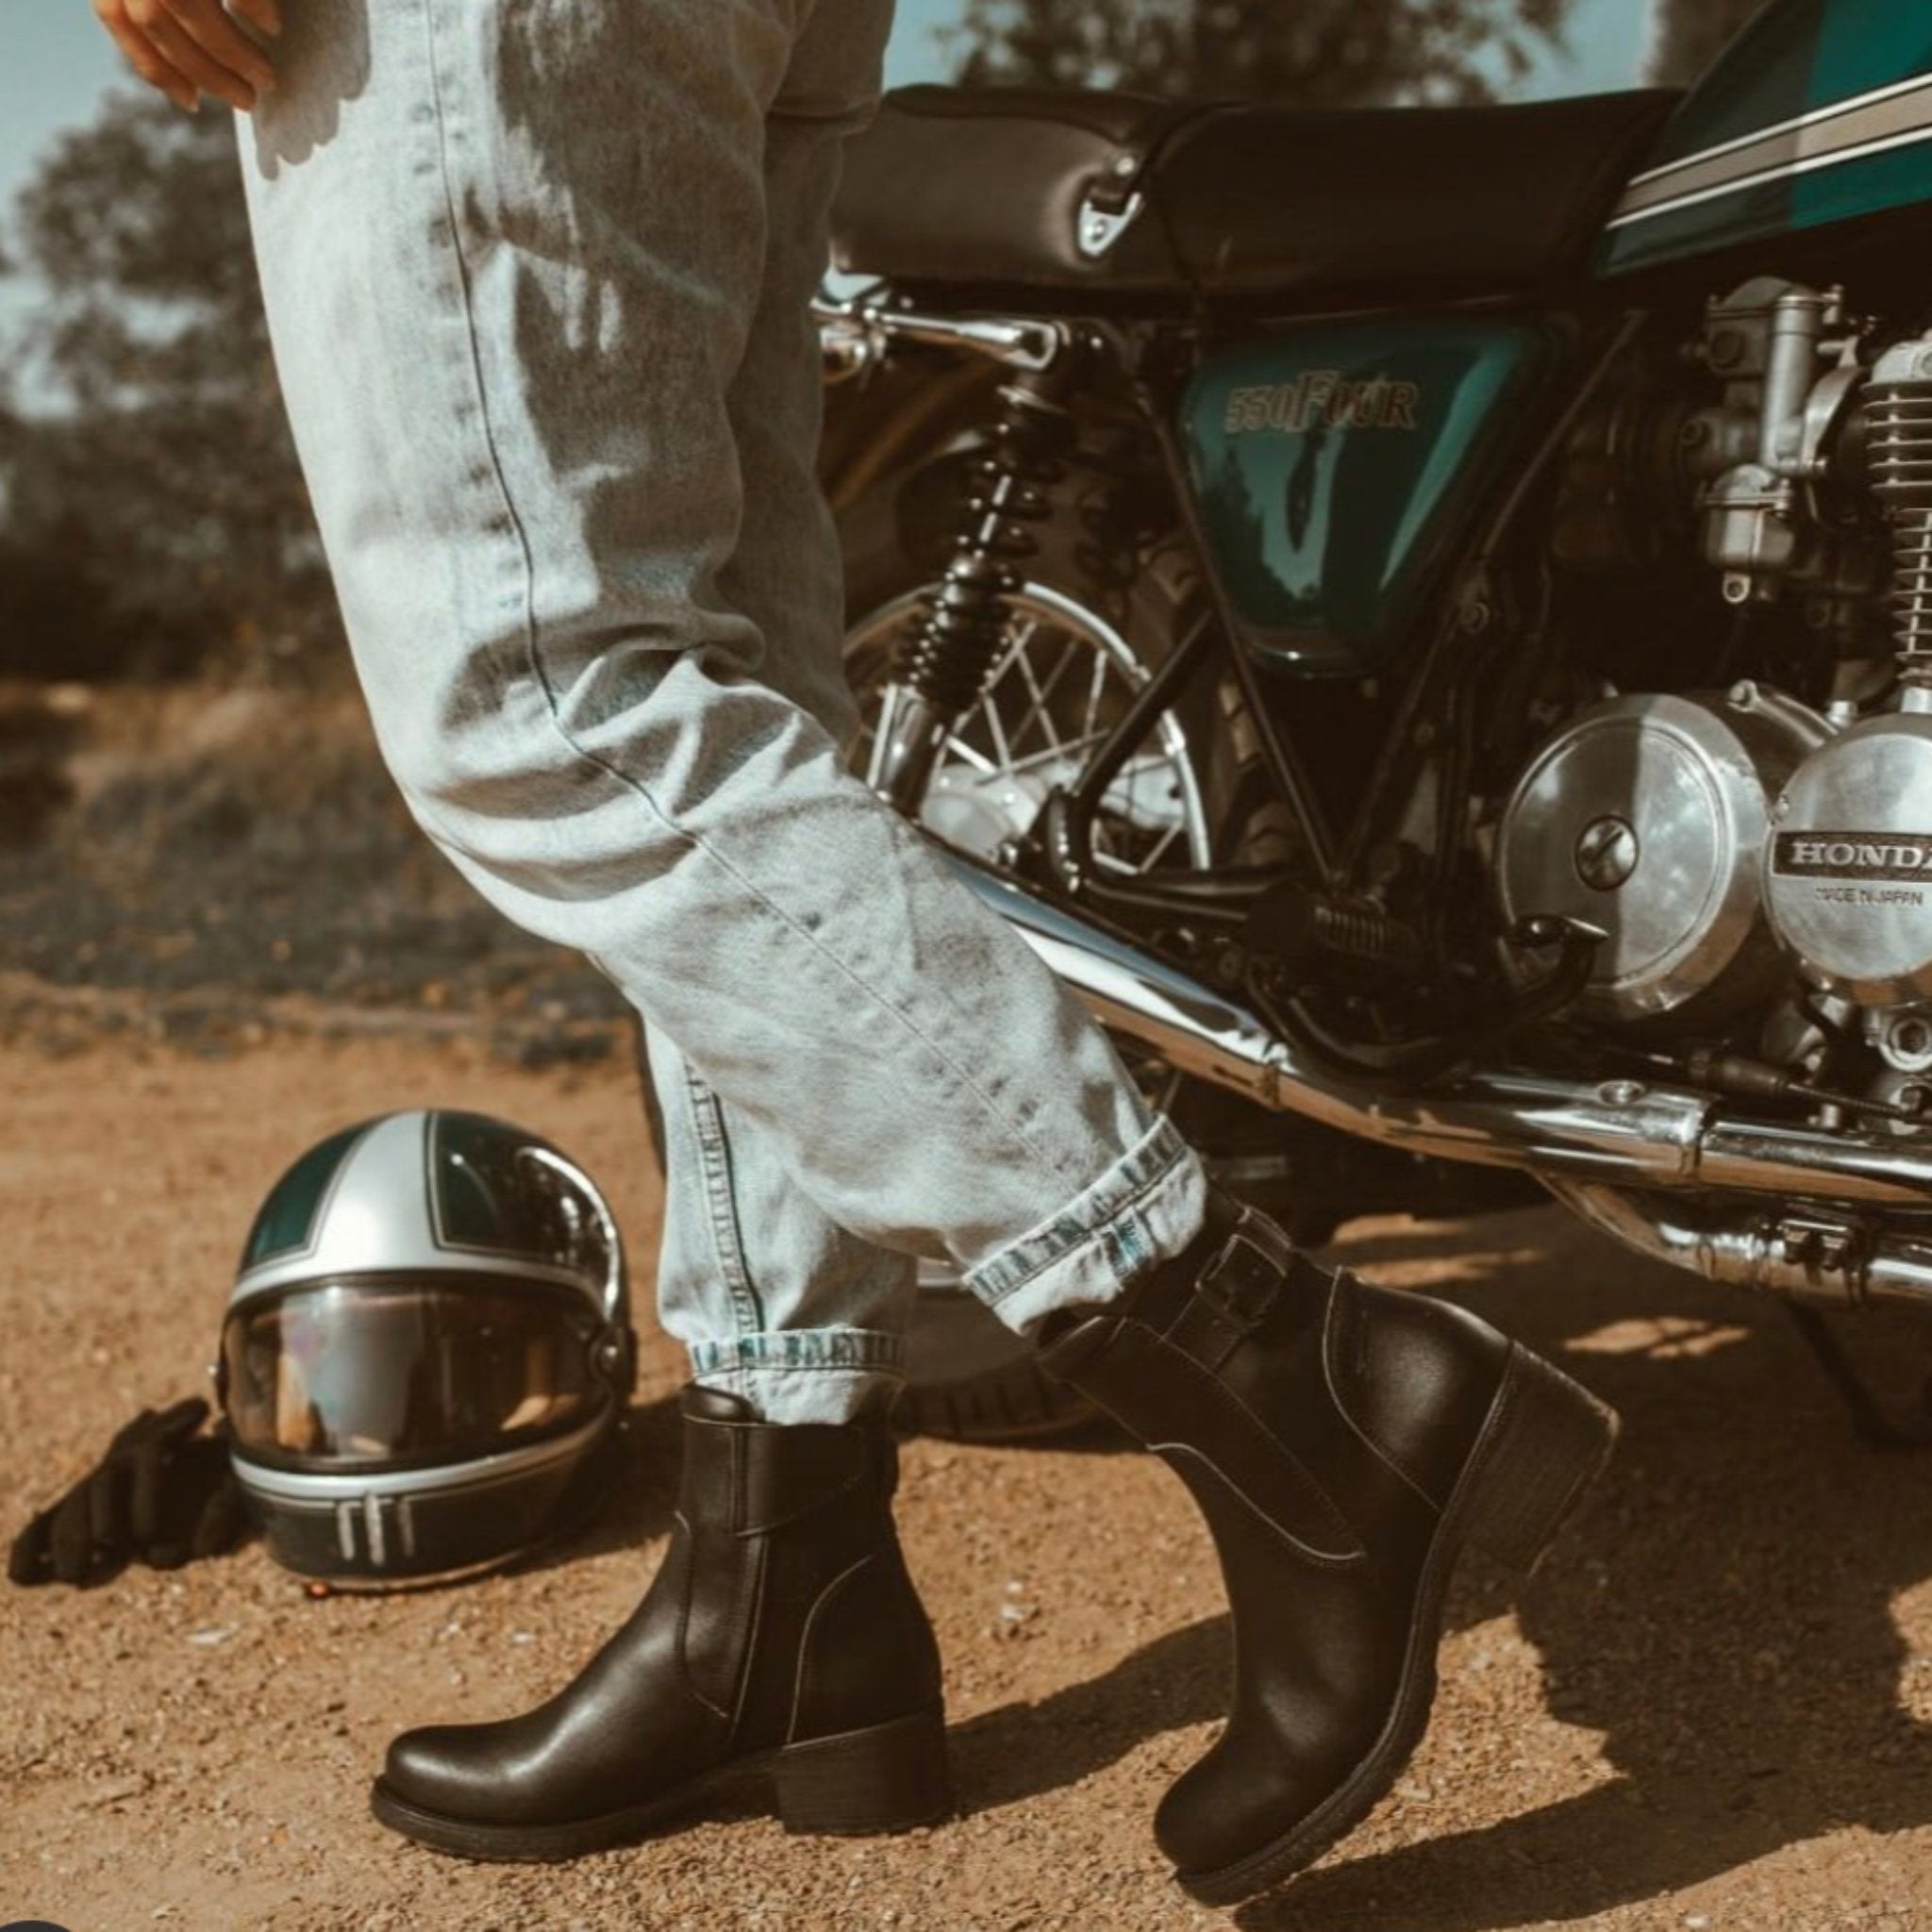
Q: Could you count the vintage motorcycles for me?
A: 1